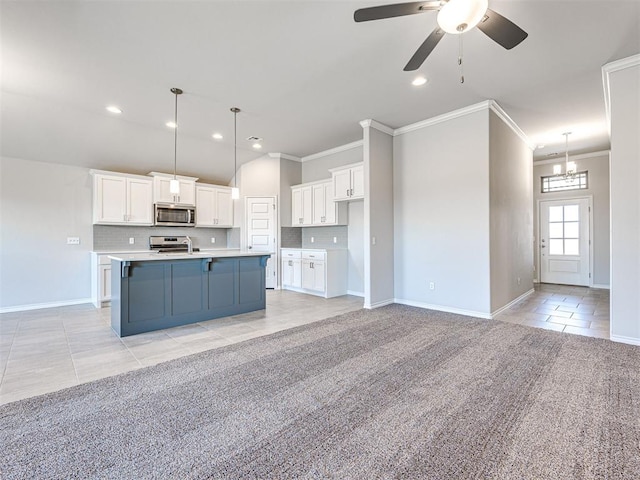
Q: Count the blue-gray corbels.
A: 3